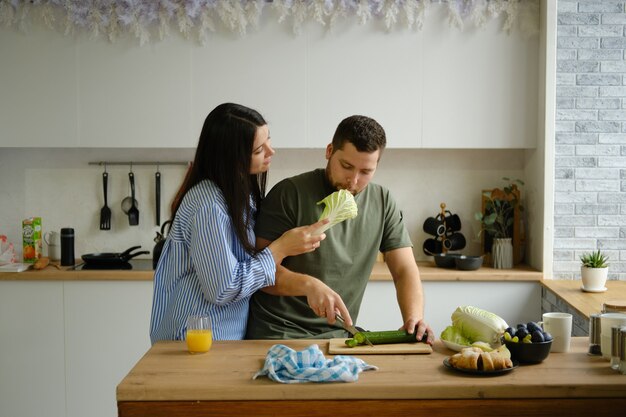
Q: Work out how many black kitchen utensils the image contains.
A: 3